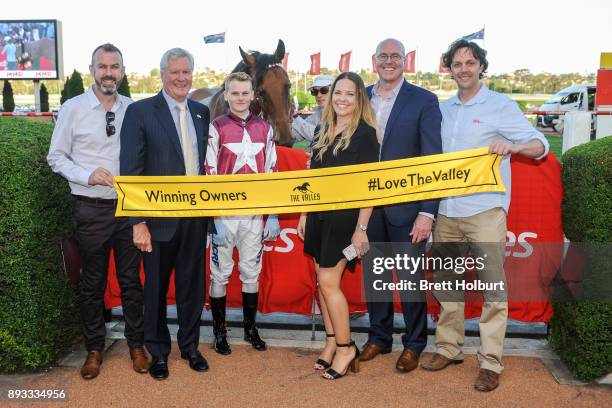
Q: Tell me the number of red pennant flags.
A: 6